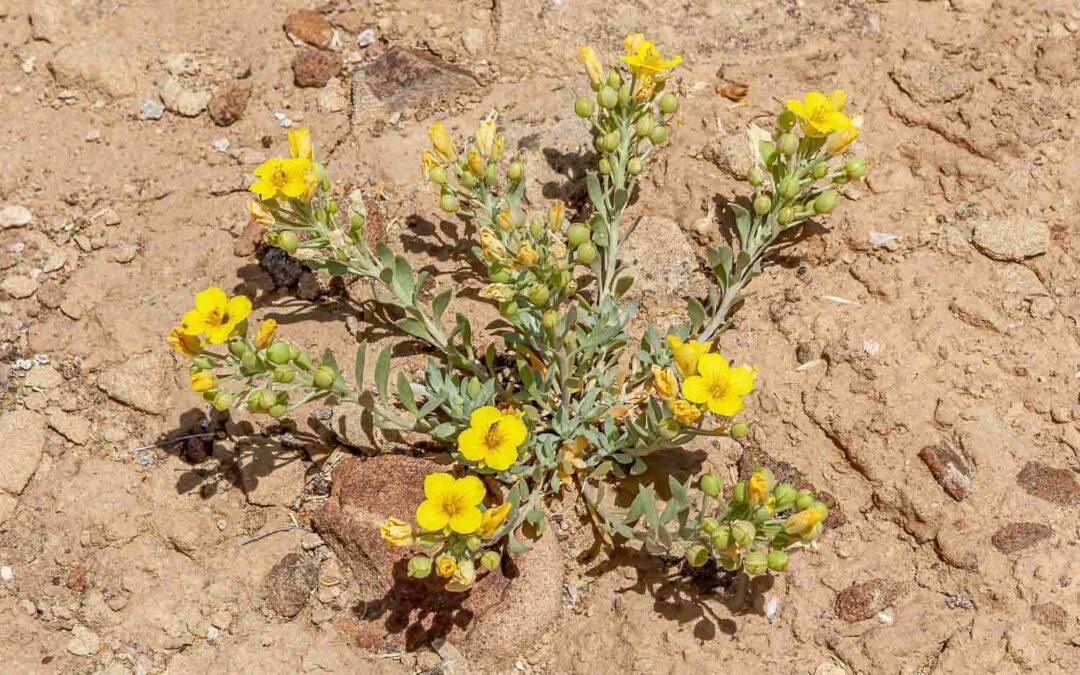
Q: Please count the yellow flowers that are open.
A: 7